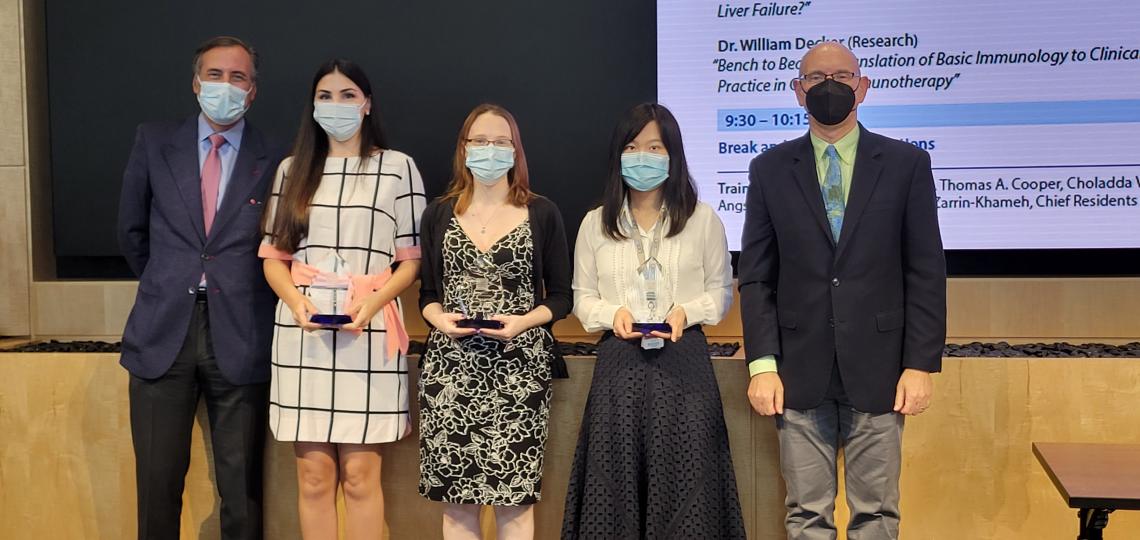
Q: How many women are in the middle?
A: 3